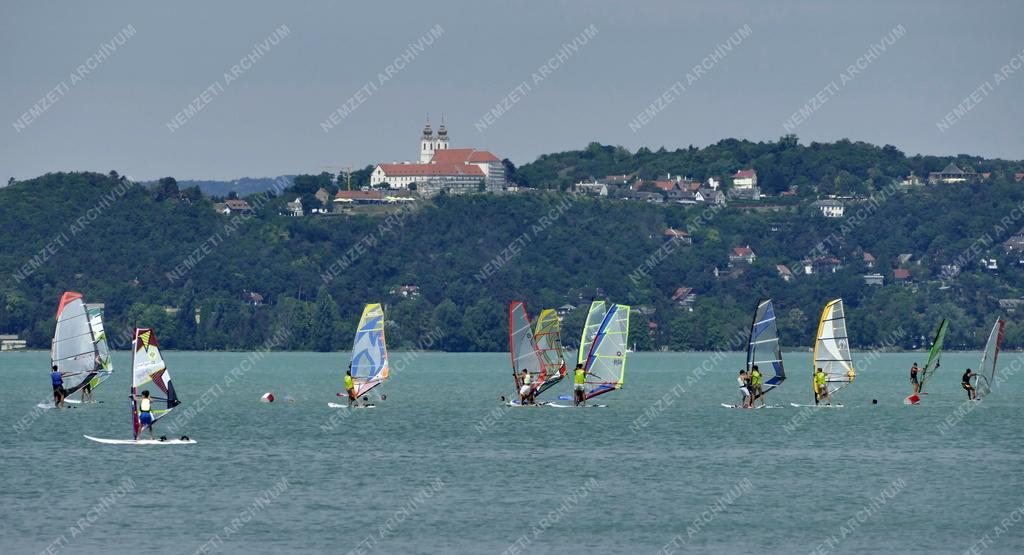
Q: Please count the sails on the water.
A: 12